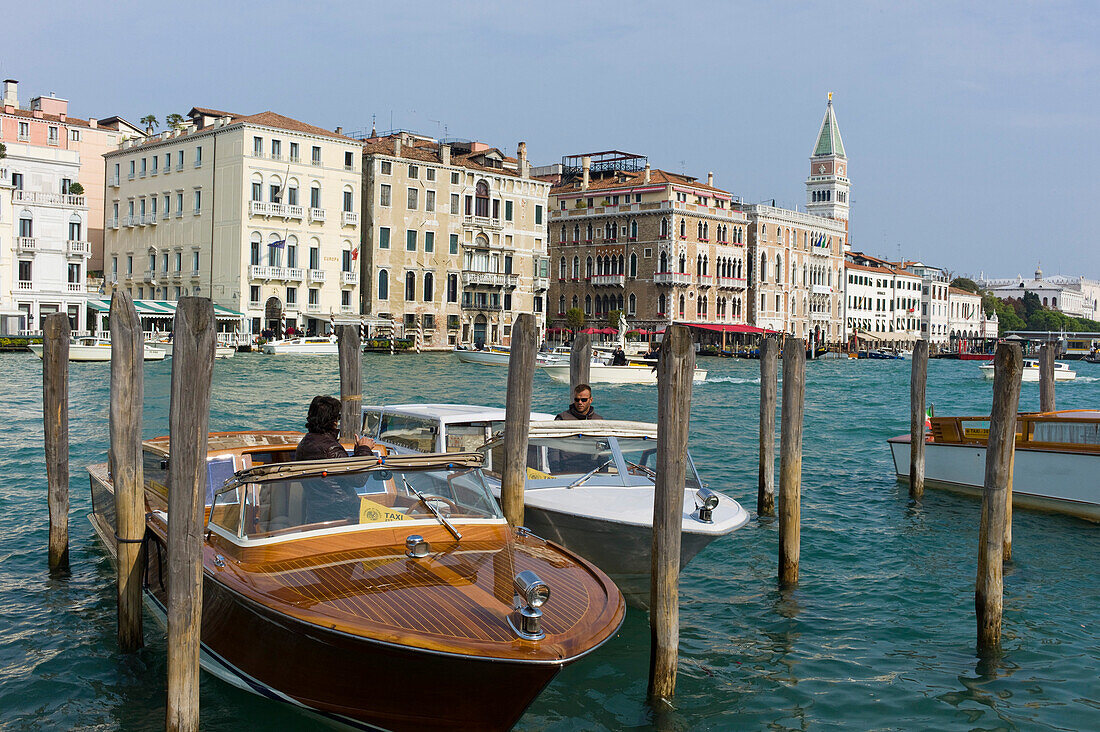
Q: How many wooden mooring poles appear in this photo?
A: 13